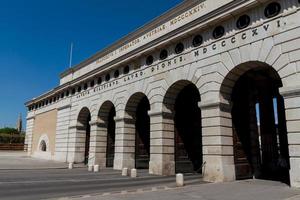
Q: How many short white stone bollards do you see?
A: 6